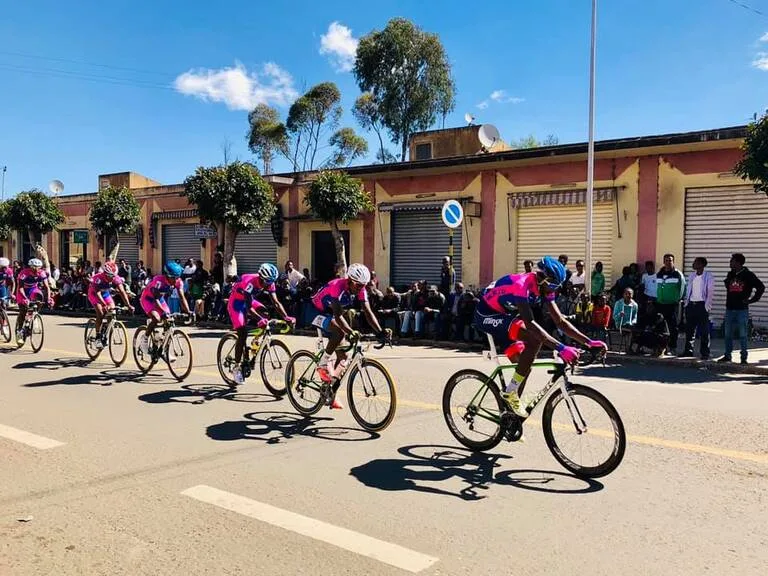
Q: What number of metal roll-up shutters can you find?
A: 6